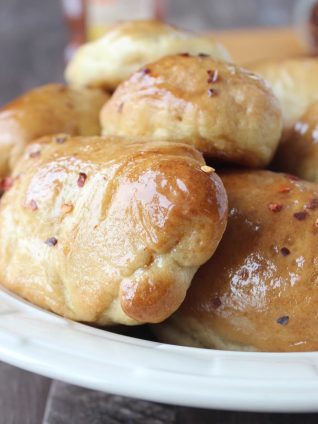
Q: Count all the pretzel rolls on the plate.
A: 7